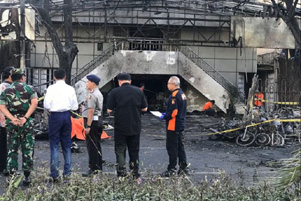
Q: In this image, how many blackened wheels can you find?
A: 3